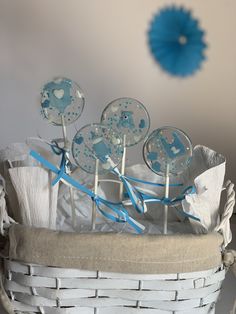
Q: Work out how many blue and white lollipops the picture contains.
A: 4